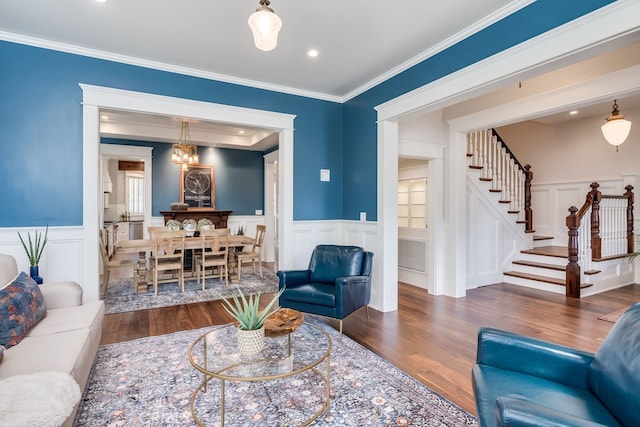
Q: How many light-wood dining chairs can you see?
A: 6